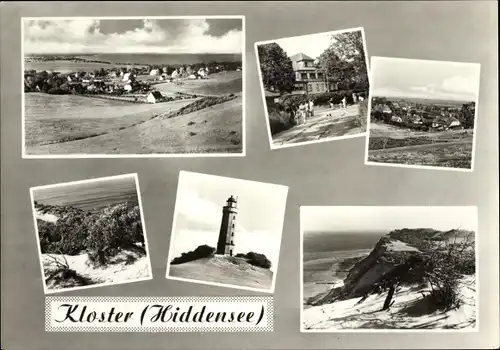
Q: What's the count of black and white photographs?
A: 6